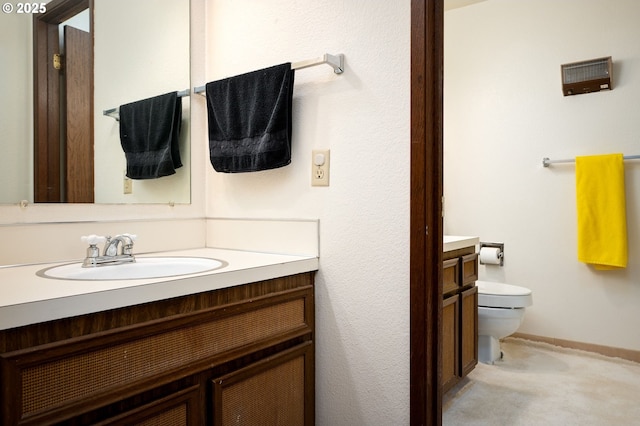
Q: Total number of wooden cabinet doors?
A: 4